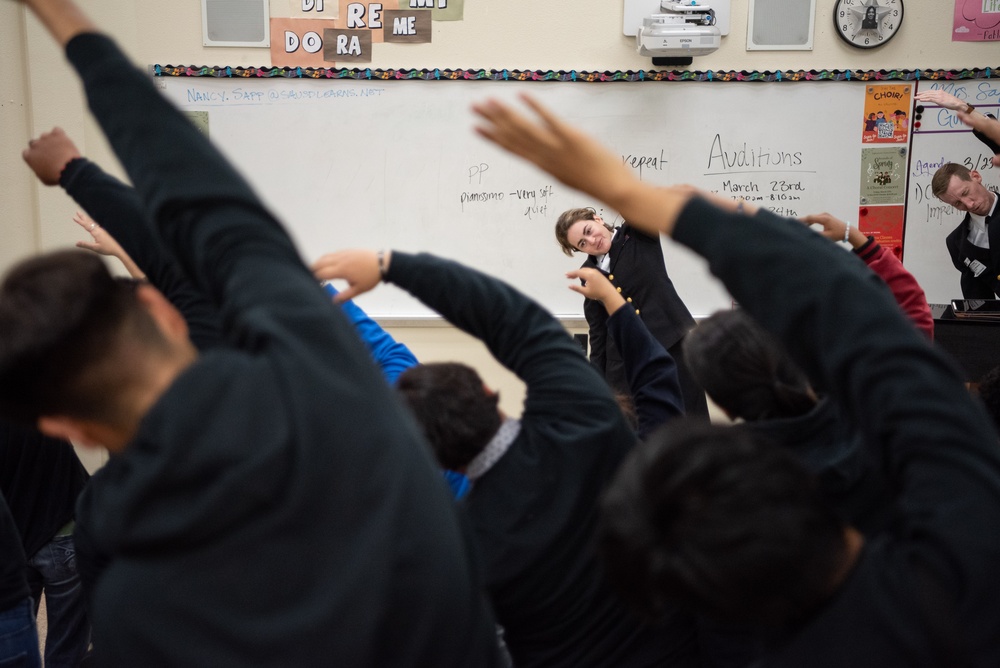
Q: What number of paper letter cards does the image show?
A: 6